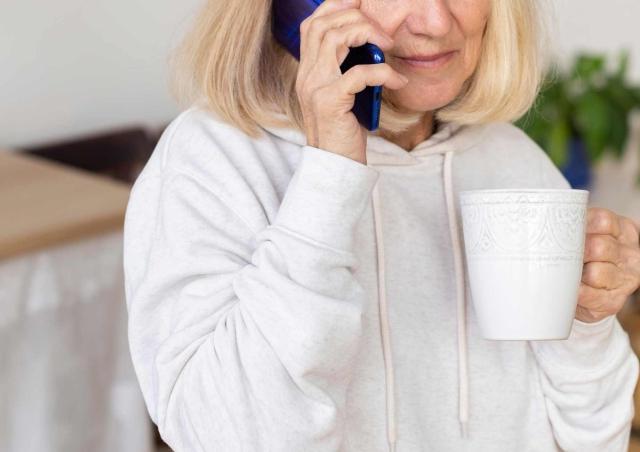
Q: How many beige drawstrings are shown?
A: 2